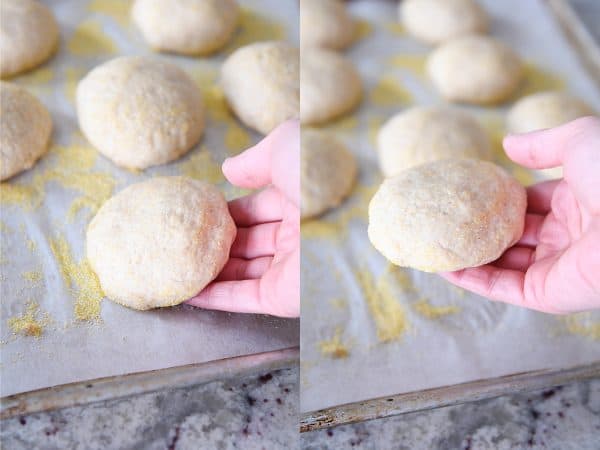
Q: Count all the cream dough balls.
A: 14